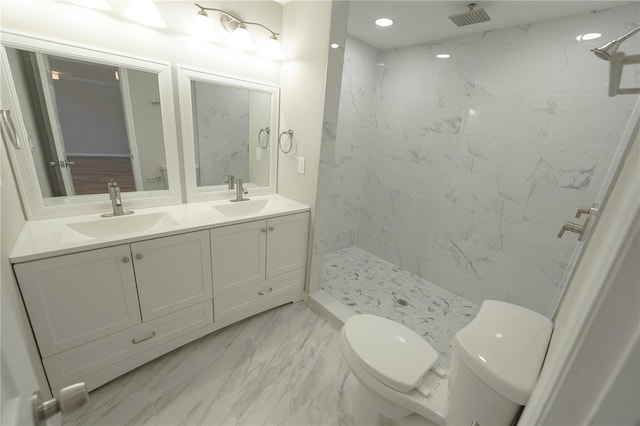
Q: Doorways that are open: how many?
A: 1